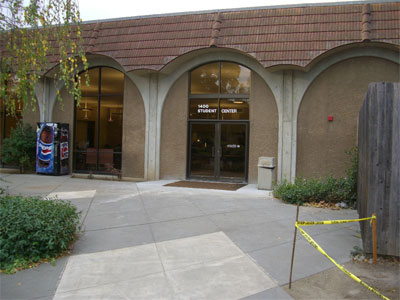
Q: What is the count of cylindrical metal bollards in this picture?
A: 0